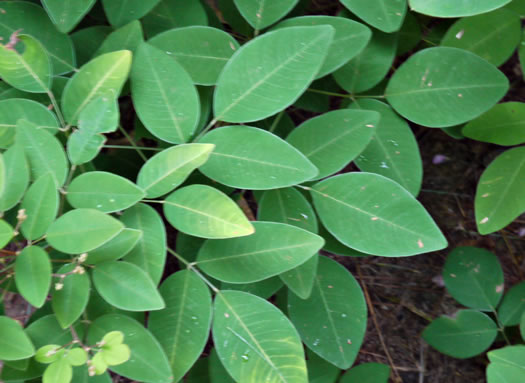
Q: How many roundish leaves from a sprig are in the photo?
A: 6